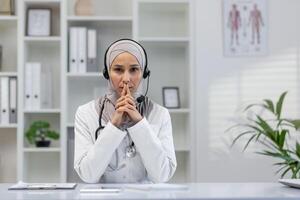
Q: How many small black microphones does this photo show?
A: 1